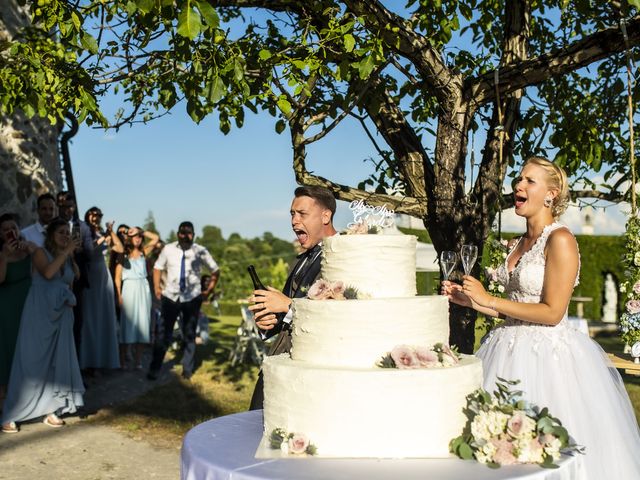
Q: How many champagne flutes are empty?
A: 2